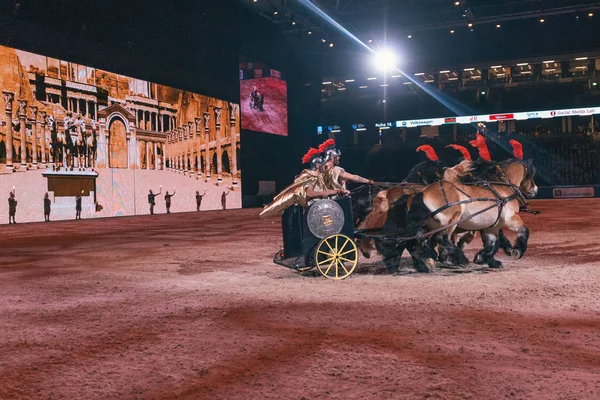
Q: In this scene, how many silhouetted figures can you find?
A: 7